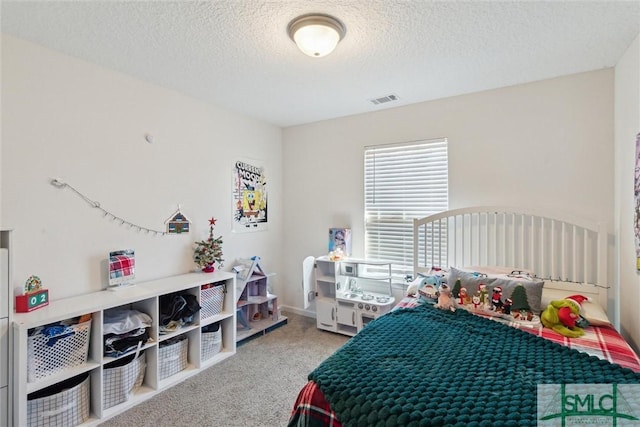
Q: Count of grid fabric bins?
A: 4